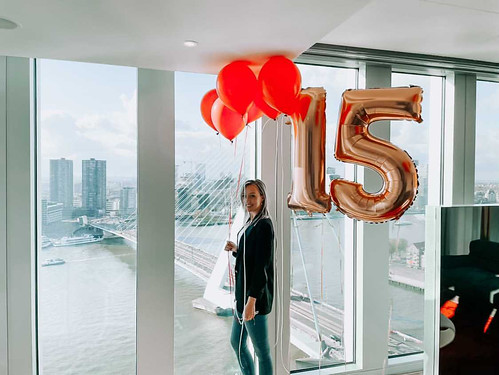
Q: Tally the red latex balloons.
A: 6